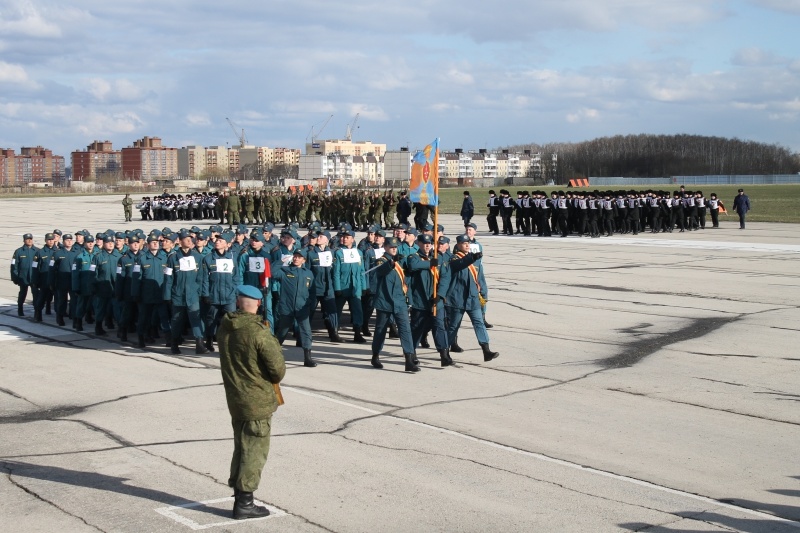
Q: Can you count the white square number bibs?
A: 8